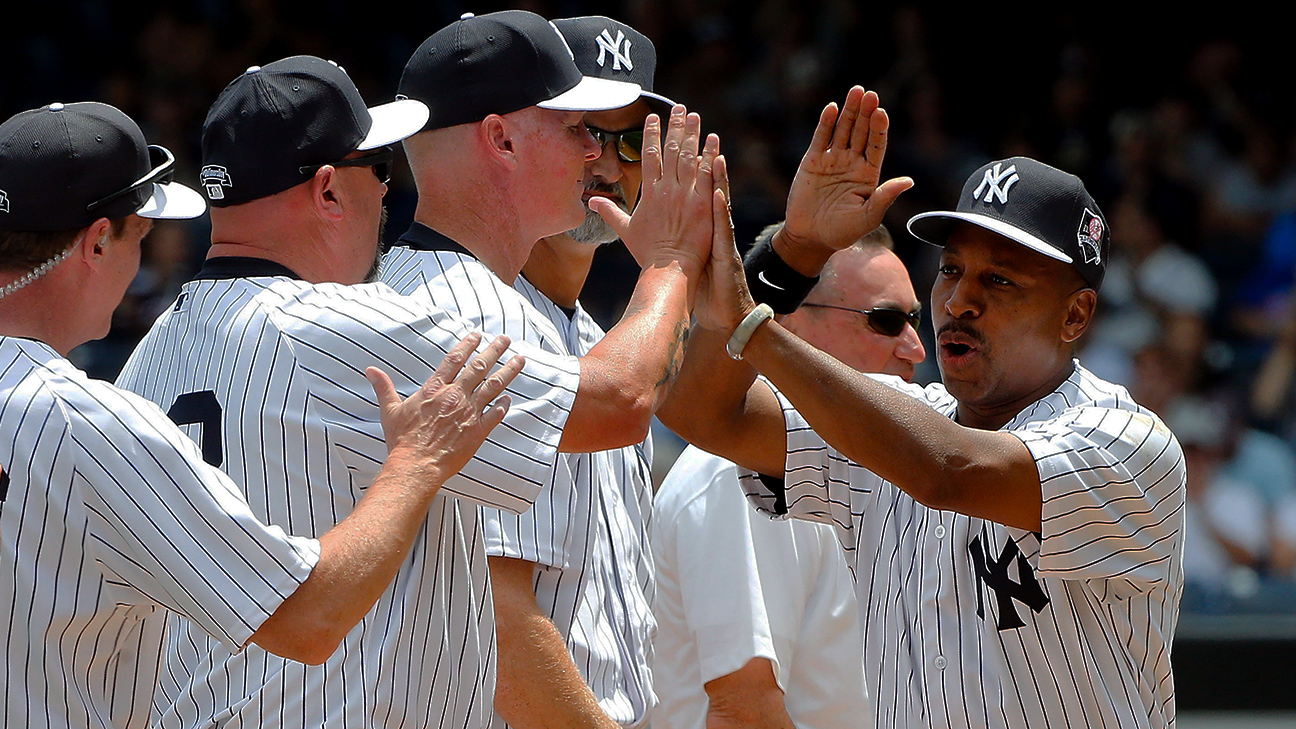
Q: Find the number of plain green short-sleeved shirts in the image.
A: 0